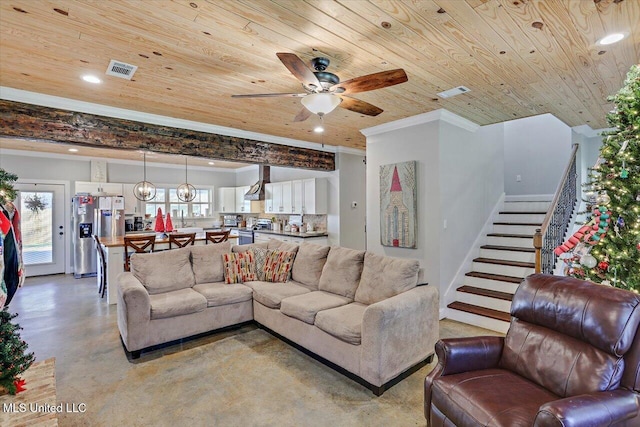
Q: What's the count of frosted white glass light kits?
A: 1